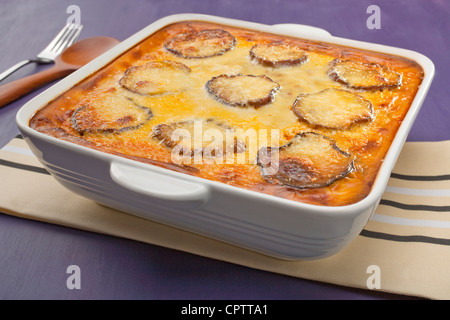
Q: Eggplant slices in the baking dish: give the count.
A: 9